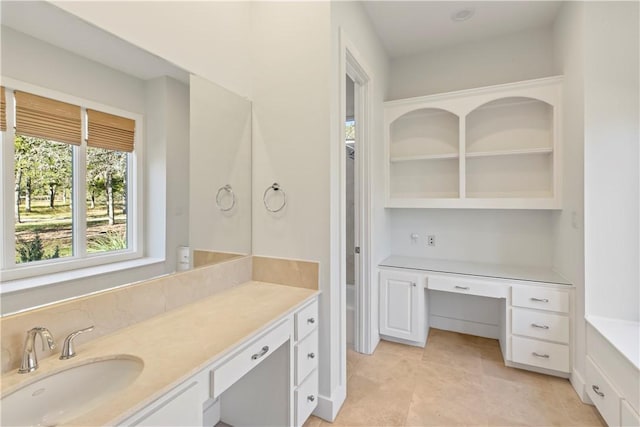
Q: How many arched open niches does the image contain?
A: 2